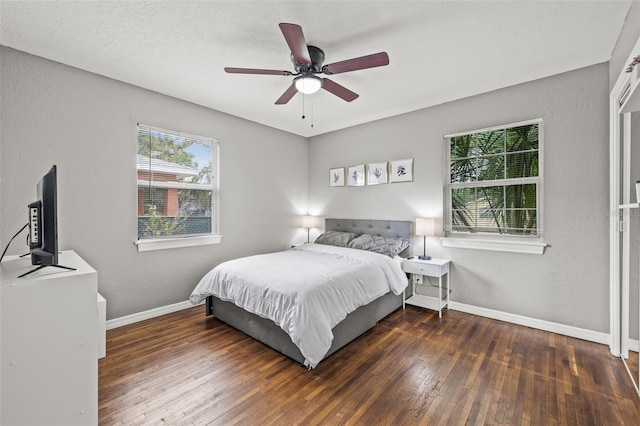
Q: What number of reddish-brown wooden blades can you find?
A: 5